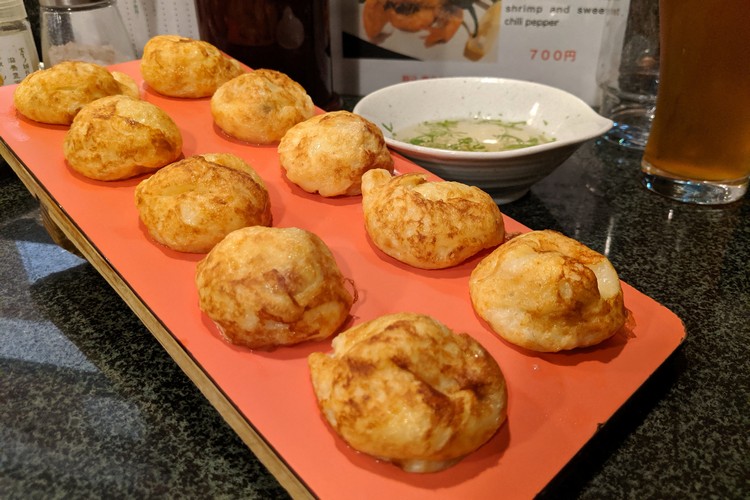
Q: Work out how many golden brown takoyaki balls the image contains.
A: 10